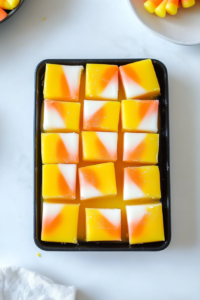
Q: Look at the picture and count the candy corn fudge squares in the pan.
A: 15